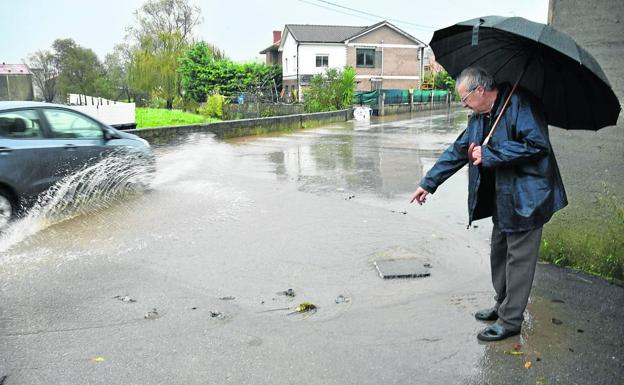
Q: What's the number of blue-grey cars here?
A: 1